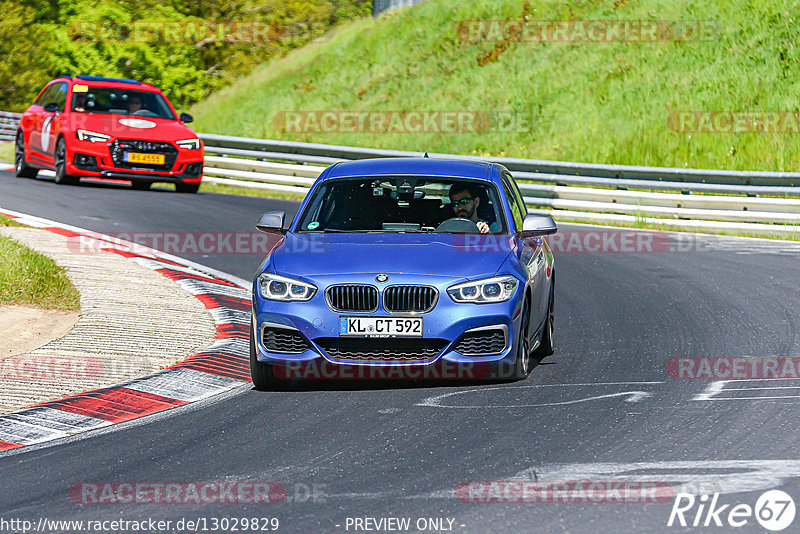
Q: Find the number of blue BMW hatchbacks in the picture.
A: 1